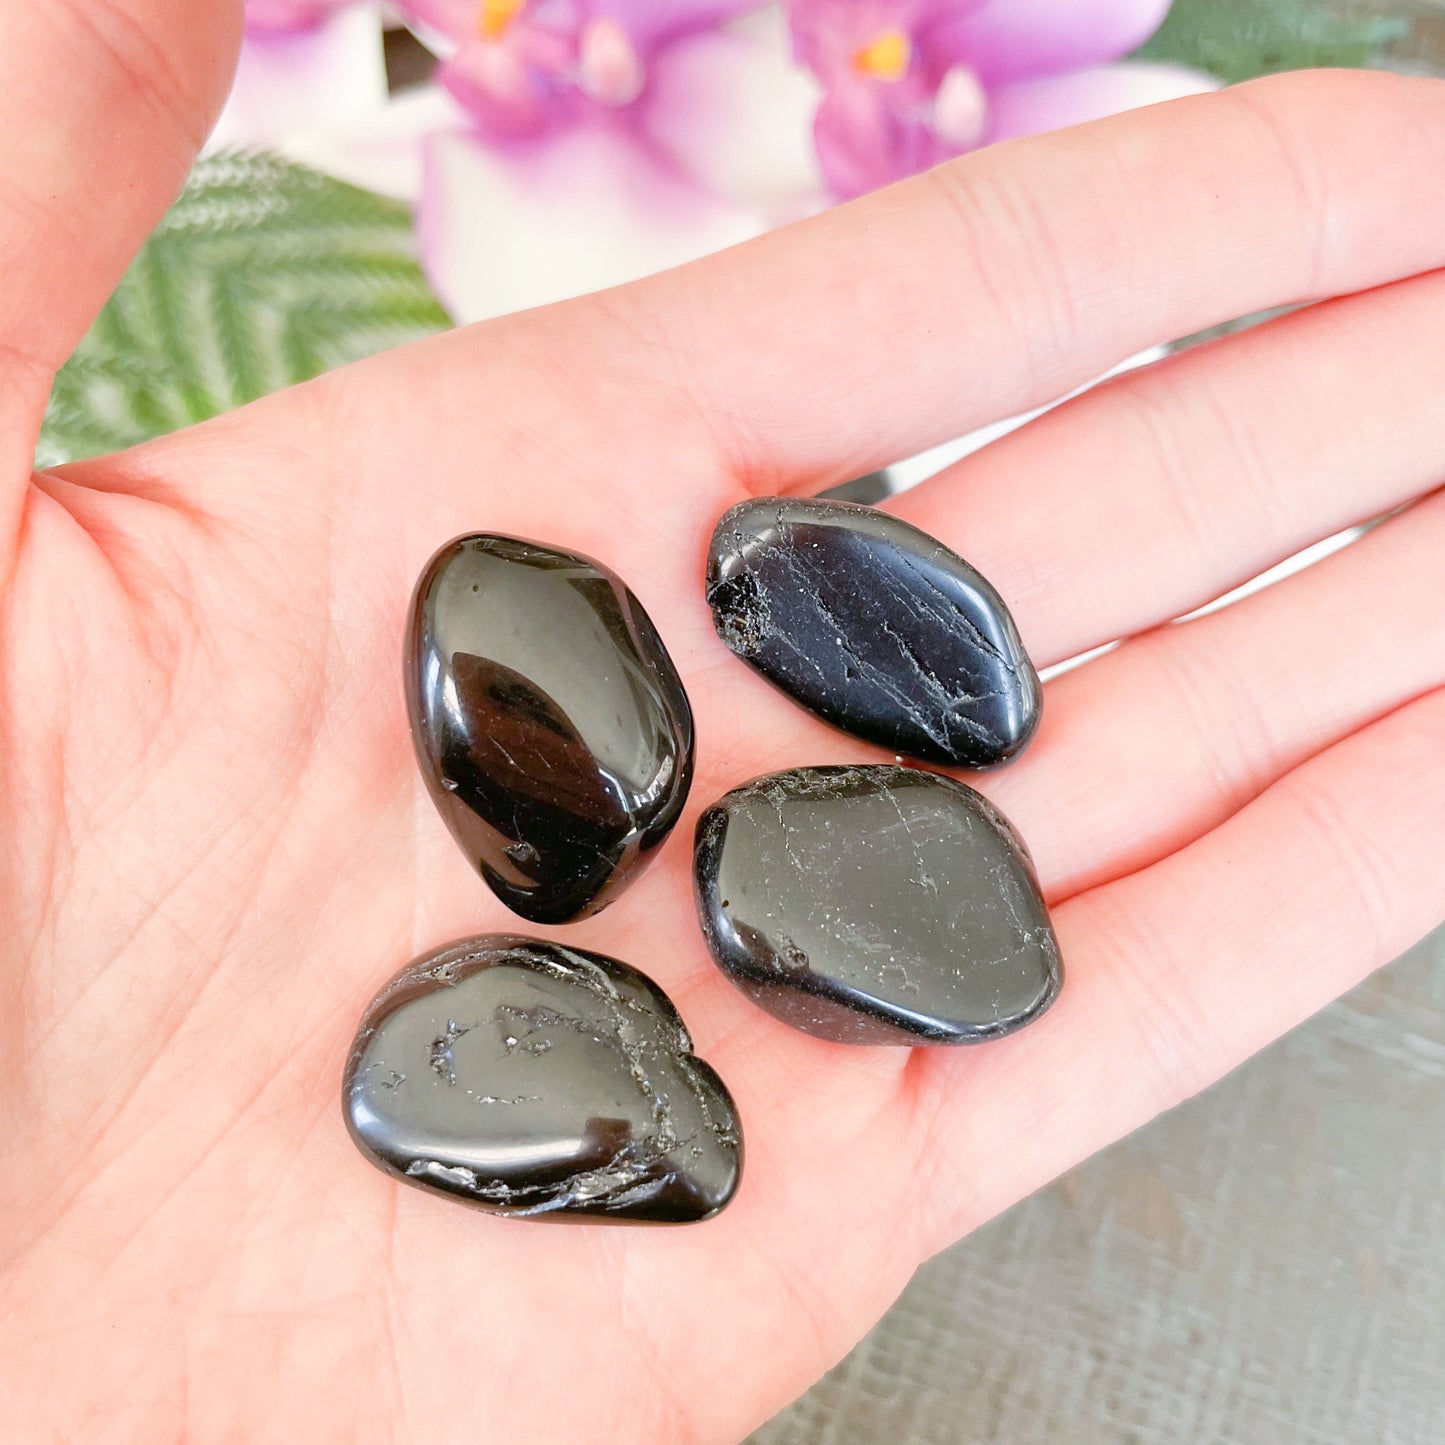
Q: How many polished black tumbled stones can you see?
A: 4